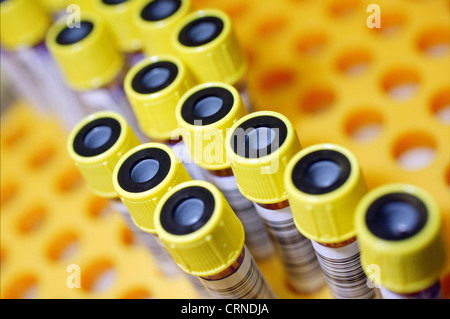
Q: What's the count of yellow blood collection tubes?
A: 14